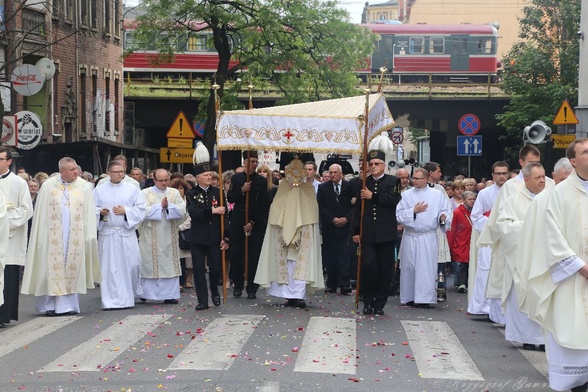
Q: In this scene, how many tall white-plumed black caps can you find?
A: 2